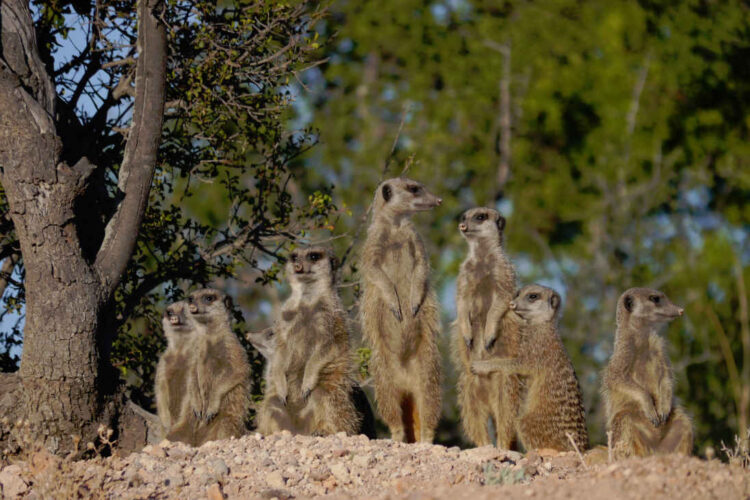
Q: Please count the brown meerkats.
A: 8